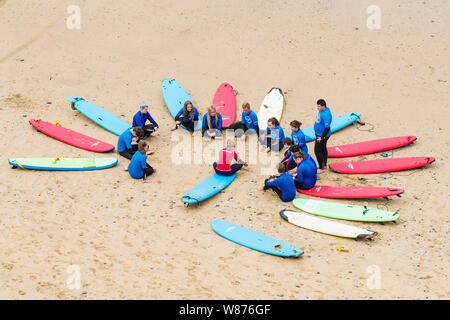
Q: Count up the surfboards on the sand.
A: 14